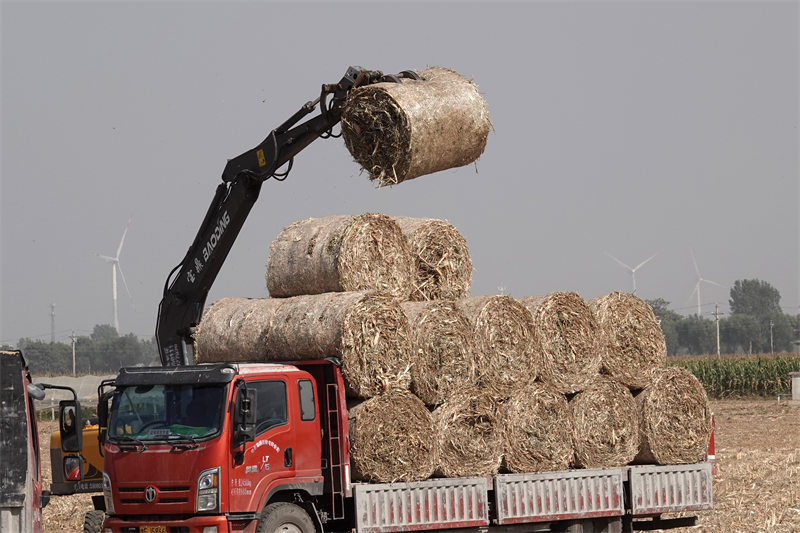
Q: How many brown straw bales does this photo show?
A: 13